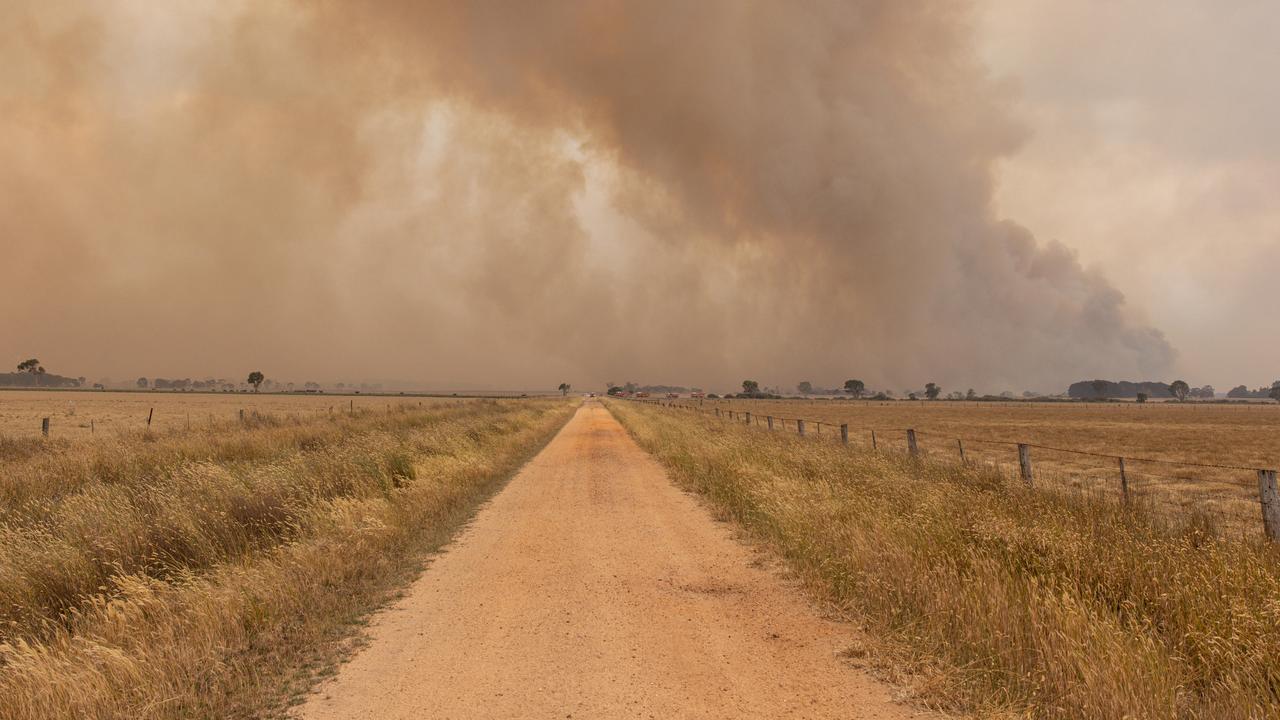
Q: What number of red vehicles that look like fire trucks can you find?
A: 4